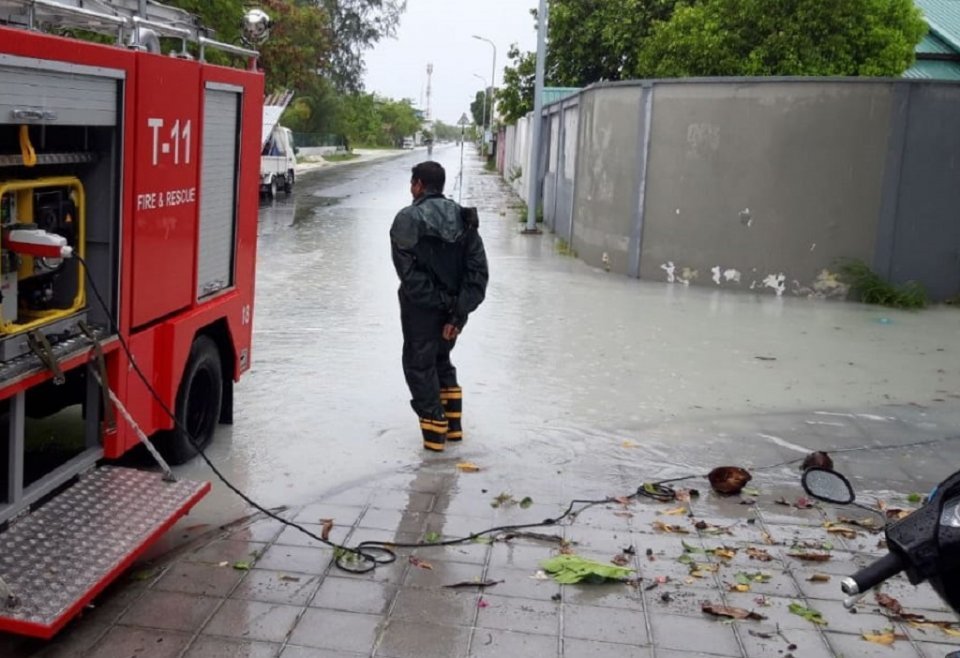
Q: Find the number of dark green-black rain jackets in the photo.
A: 1